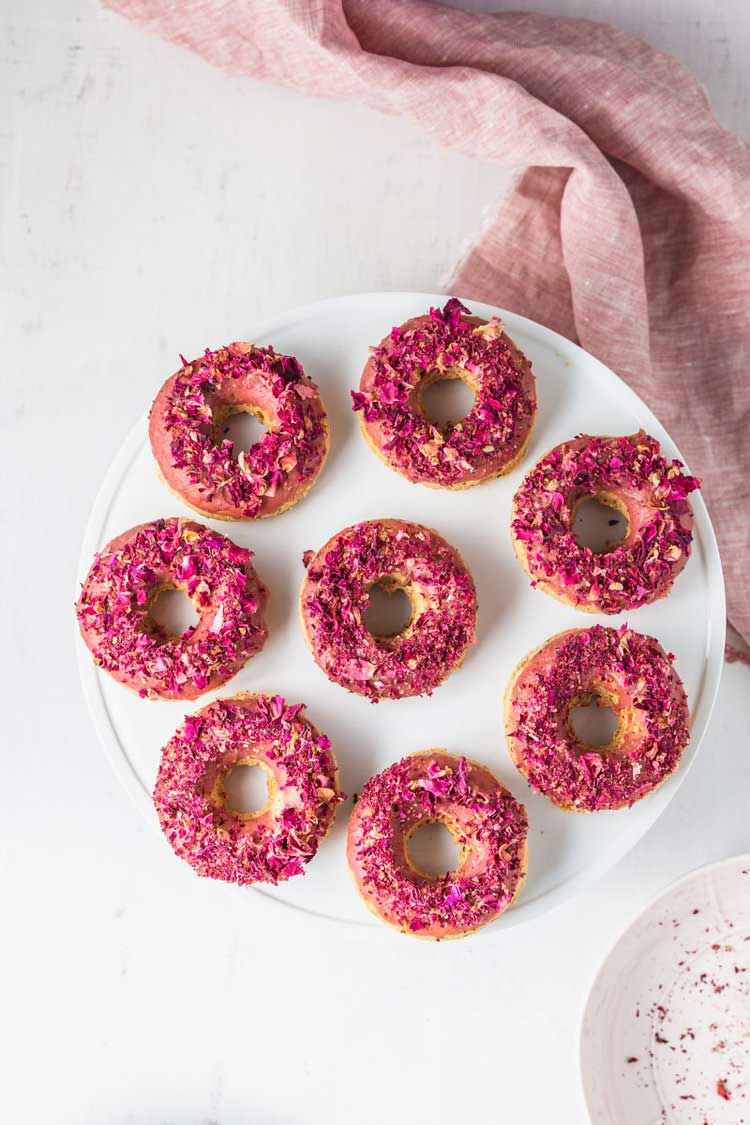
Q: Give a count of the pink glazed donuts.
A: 8